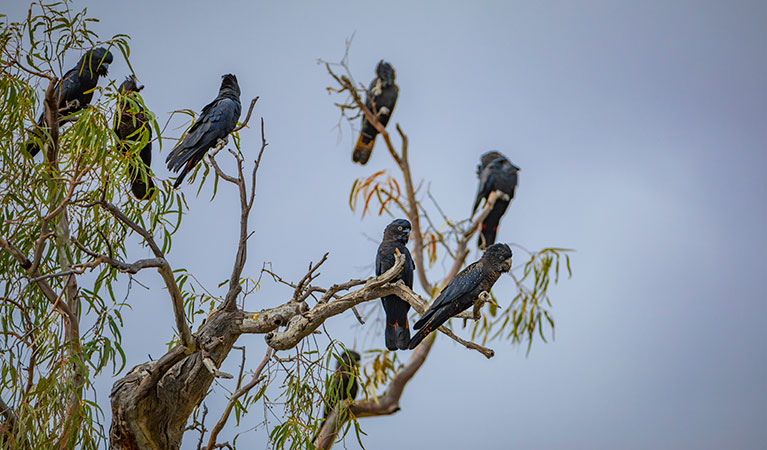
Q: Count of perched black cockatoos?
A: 8